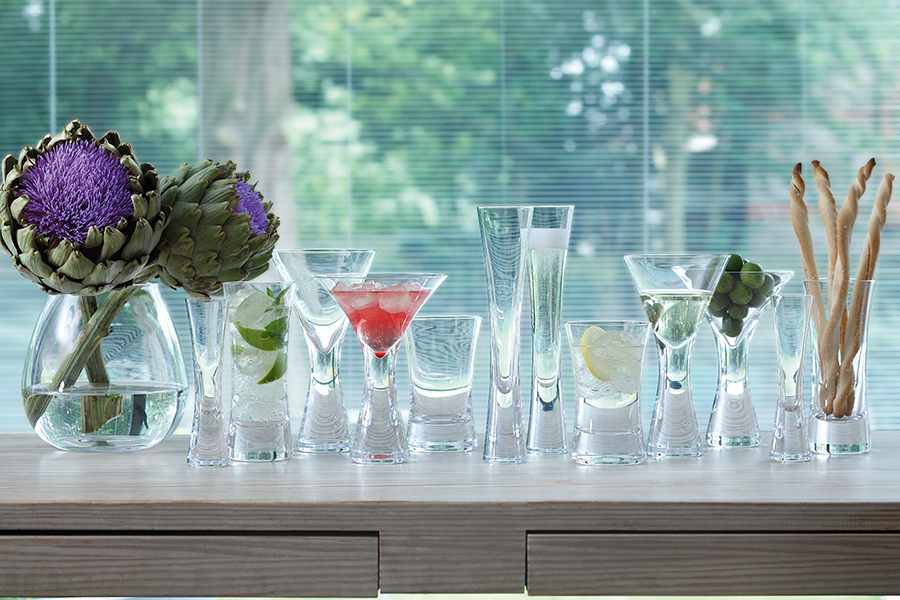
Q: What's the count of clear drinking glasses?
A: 12